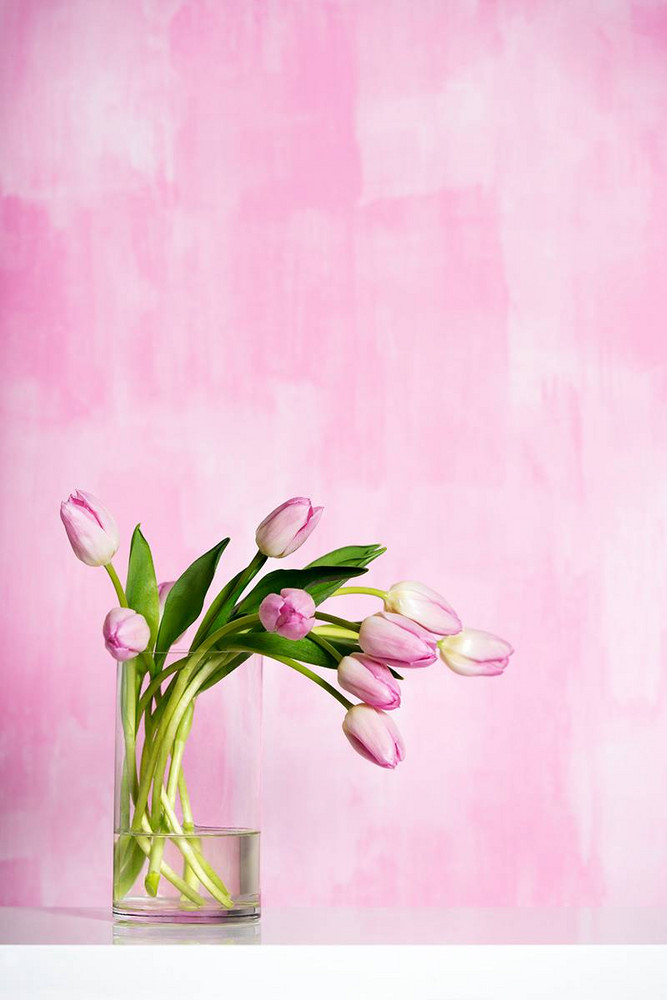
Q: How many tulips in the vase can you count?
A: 10